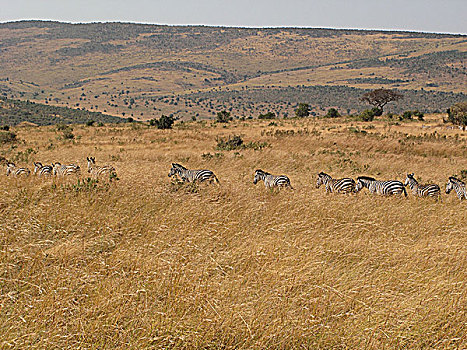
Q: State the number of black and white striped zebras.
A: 10